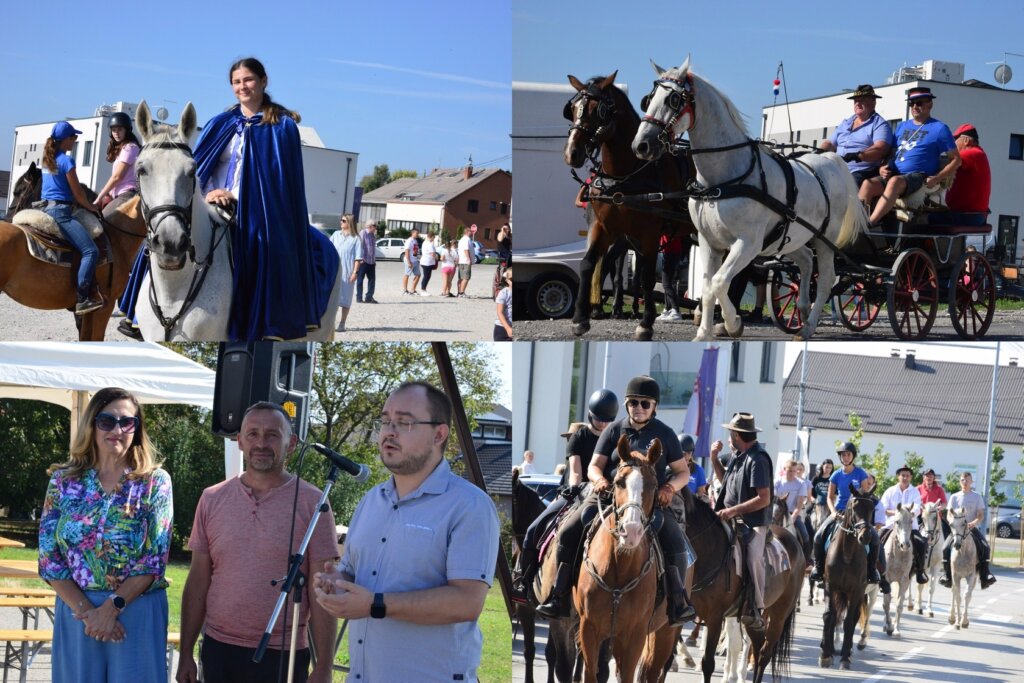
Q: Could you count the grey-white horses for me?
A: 5